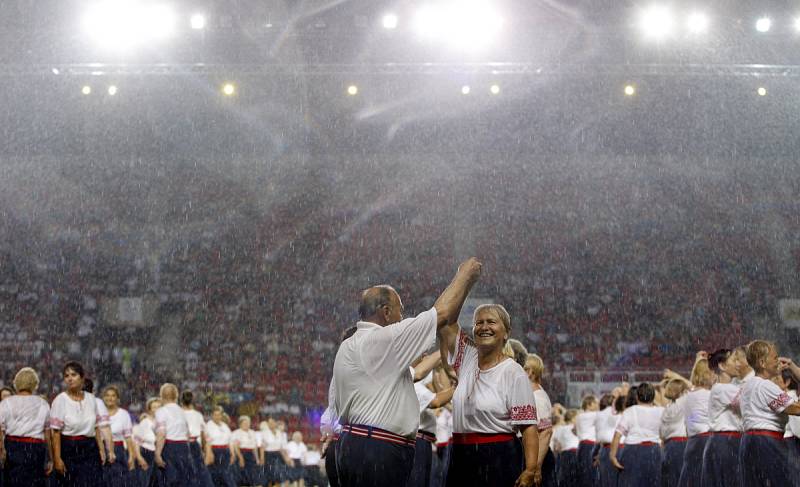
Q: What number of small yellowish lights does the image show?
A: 8